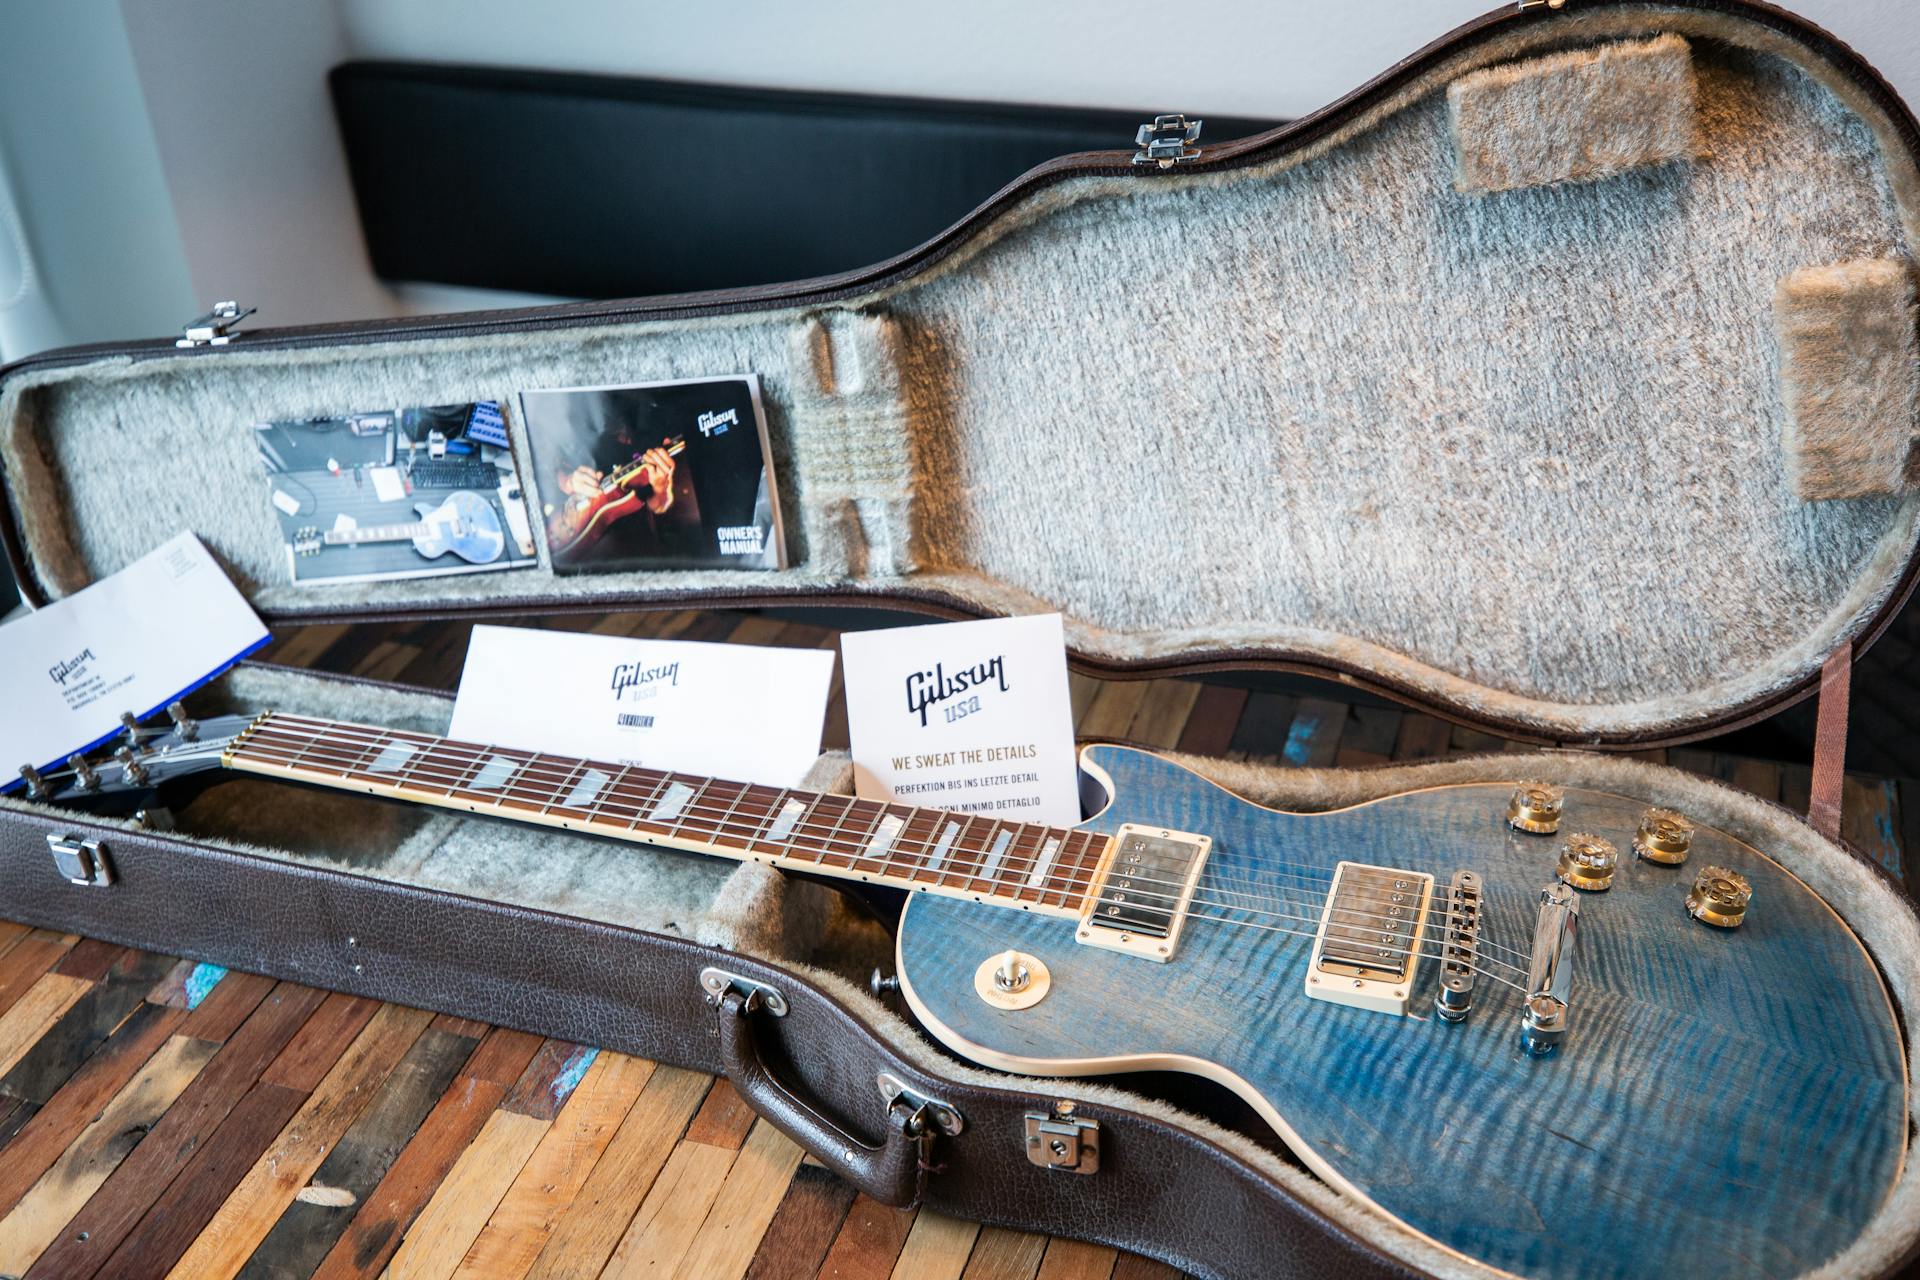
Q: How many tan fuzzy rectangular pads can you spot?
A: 2